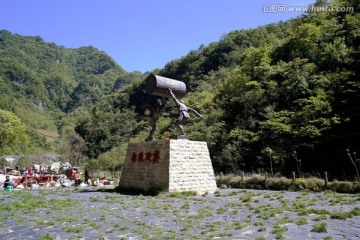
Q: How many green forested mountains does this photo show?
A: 2